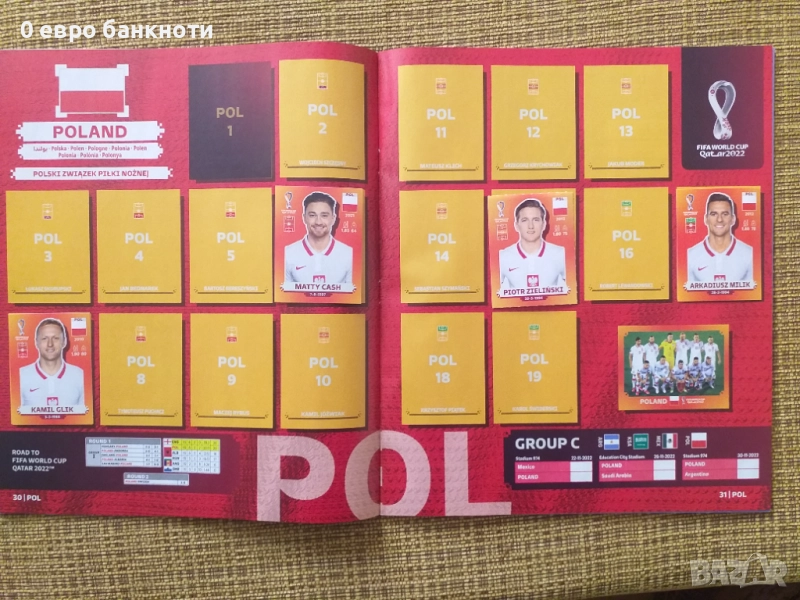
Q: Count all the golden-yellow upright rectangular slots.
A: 14